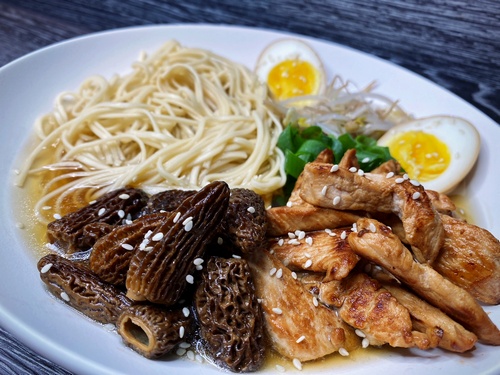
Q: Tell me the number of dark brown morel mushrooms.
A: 8